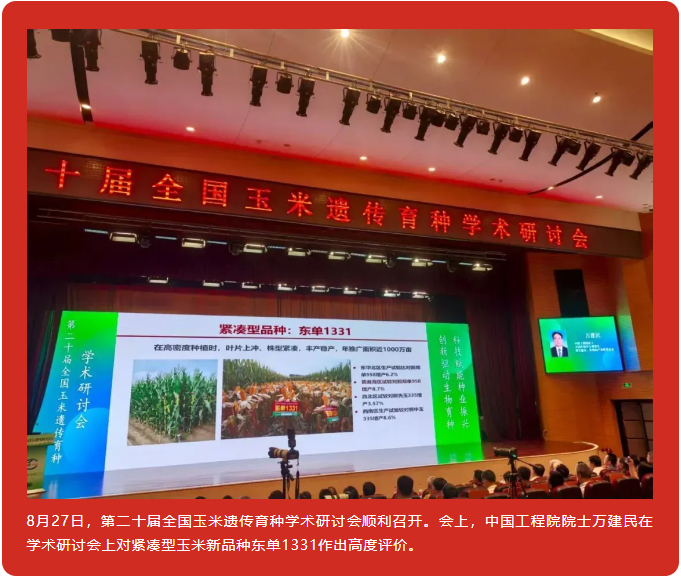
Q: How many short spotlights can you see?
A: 11